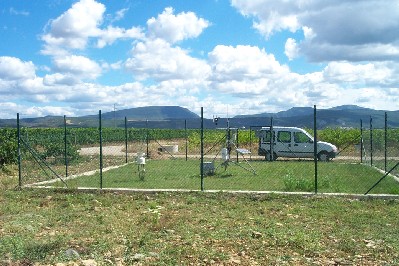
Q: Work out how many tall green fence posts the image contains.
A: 12